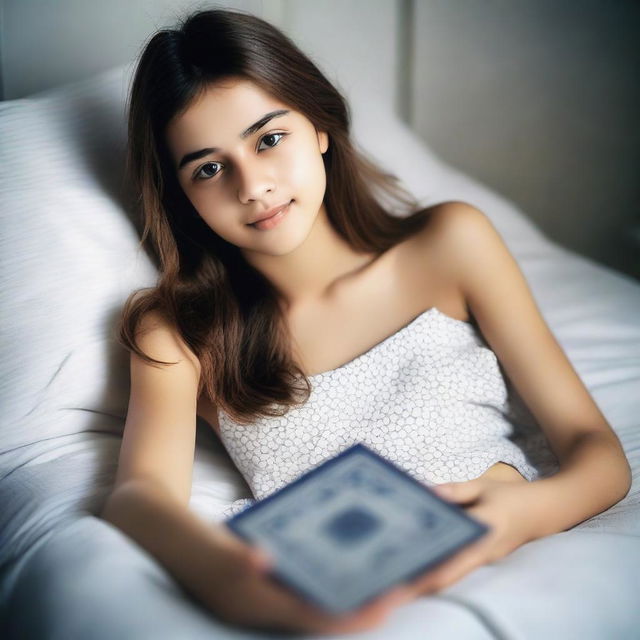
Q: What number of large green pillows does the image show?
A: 0